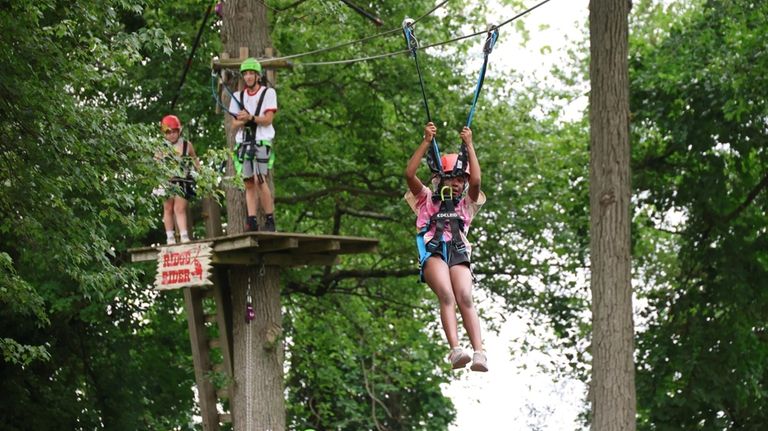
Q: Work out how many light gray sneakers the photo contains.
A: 2